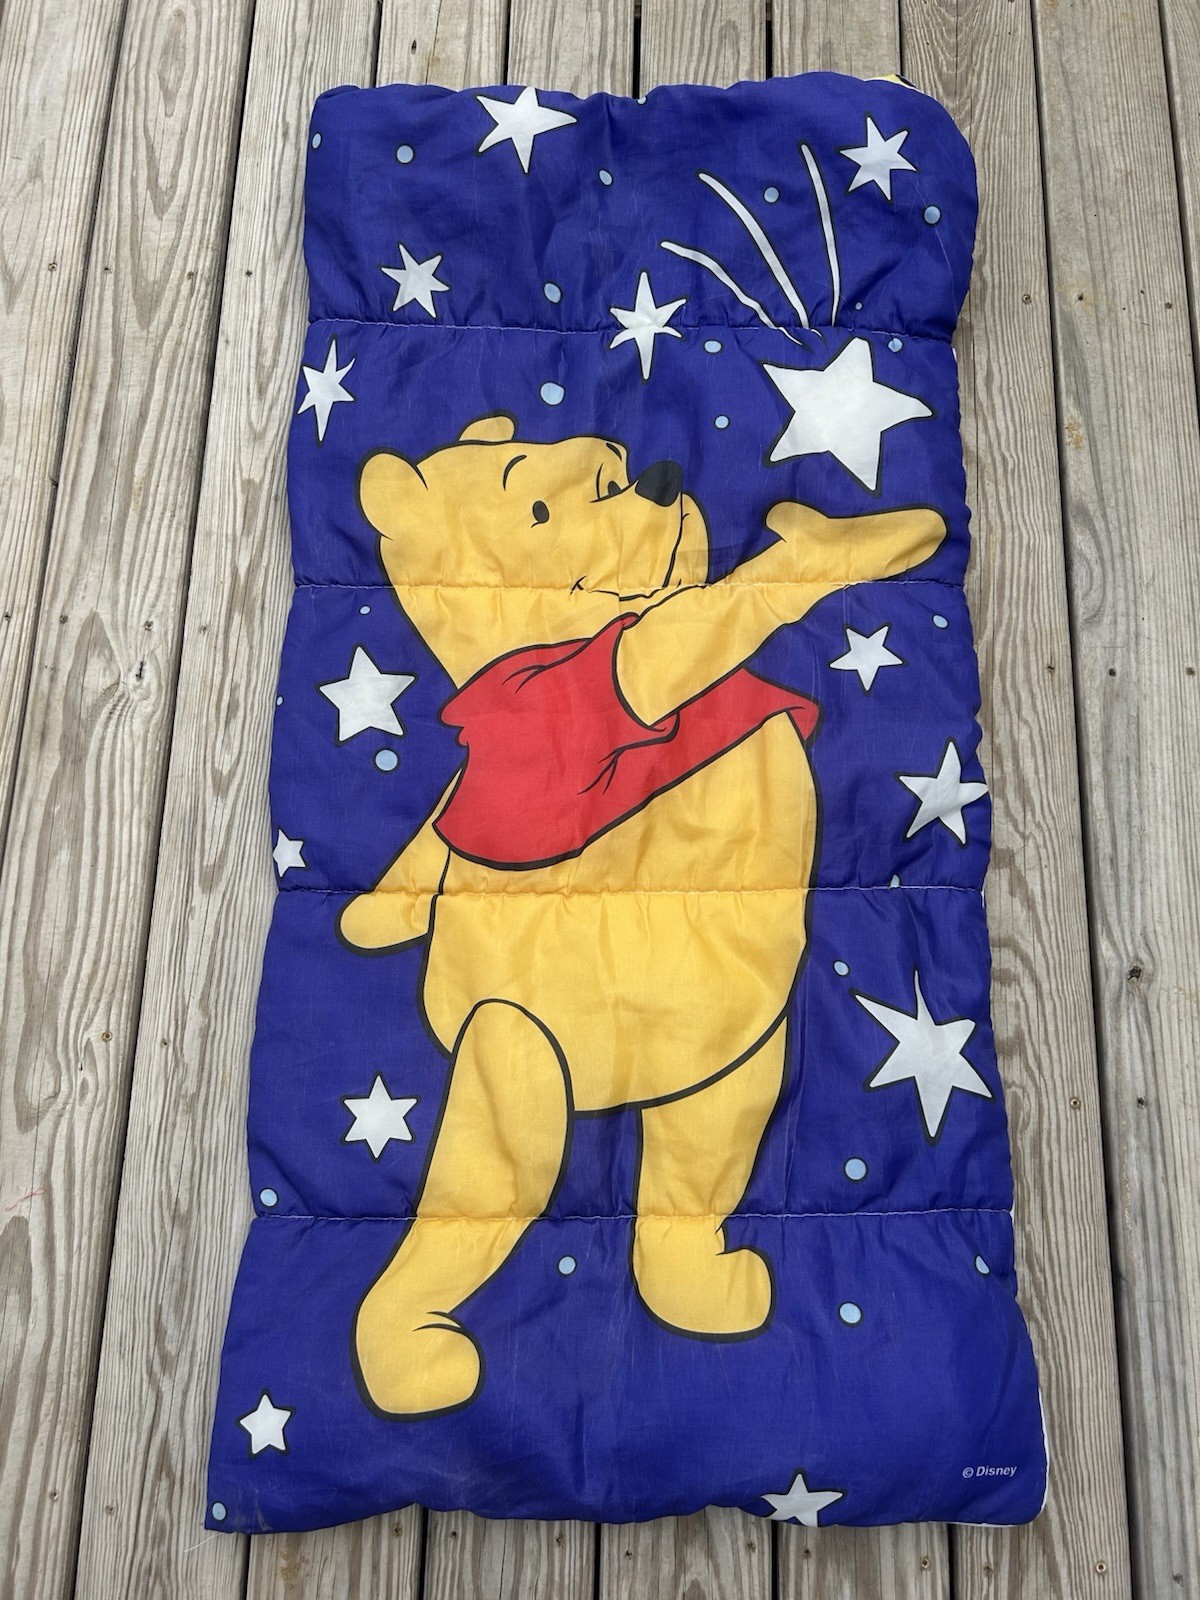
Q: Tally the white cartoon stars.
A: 14